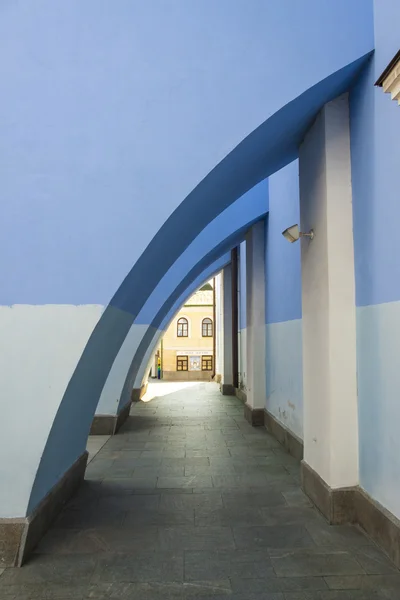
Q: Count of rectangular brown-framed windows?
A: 2